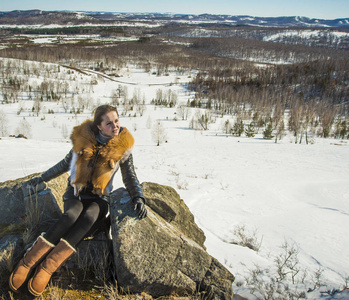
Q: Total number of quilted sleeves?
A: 2